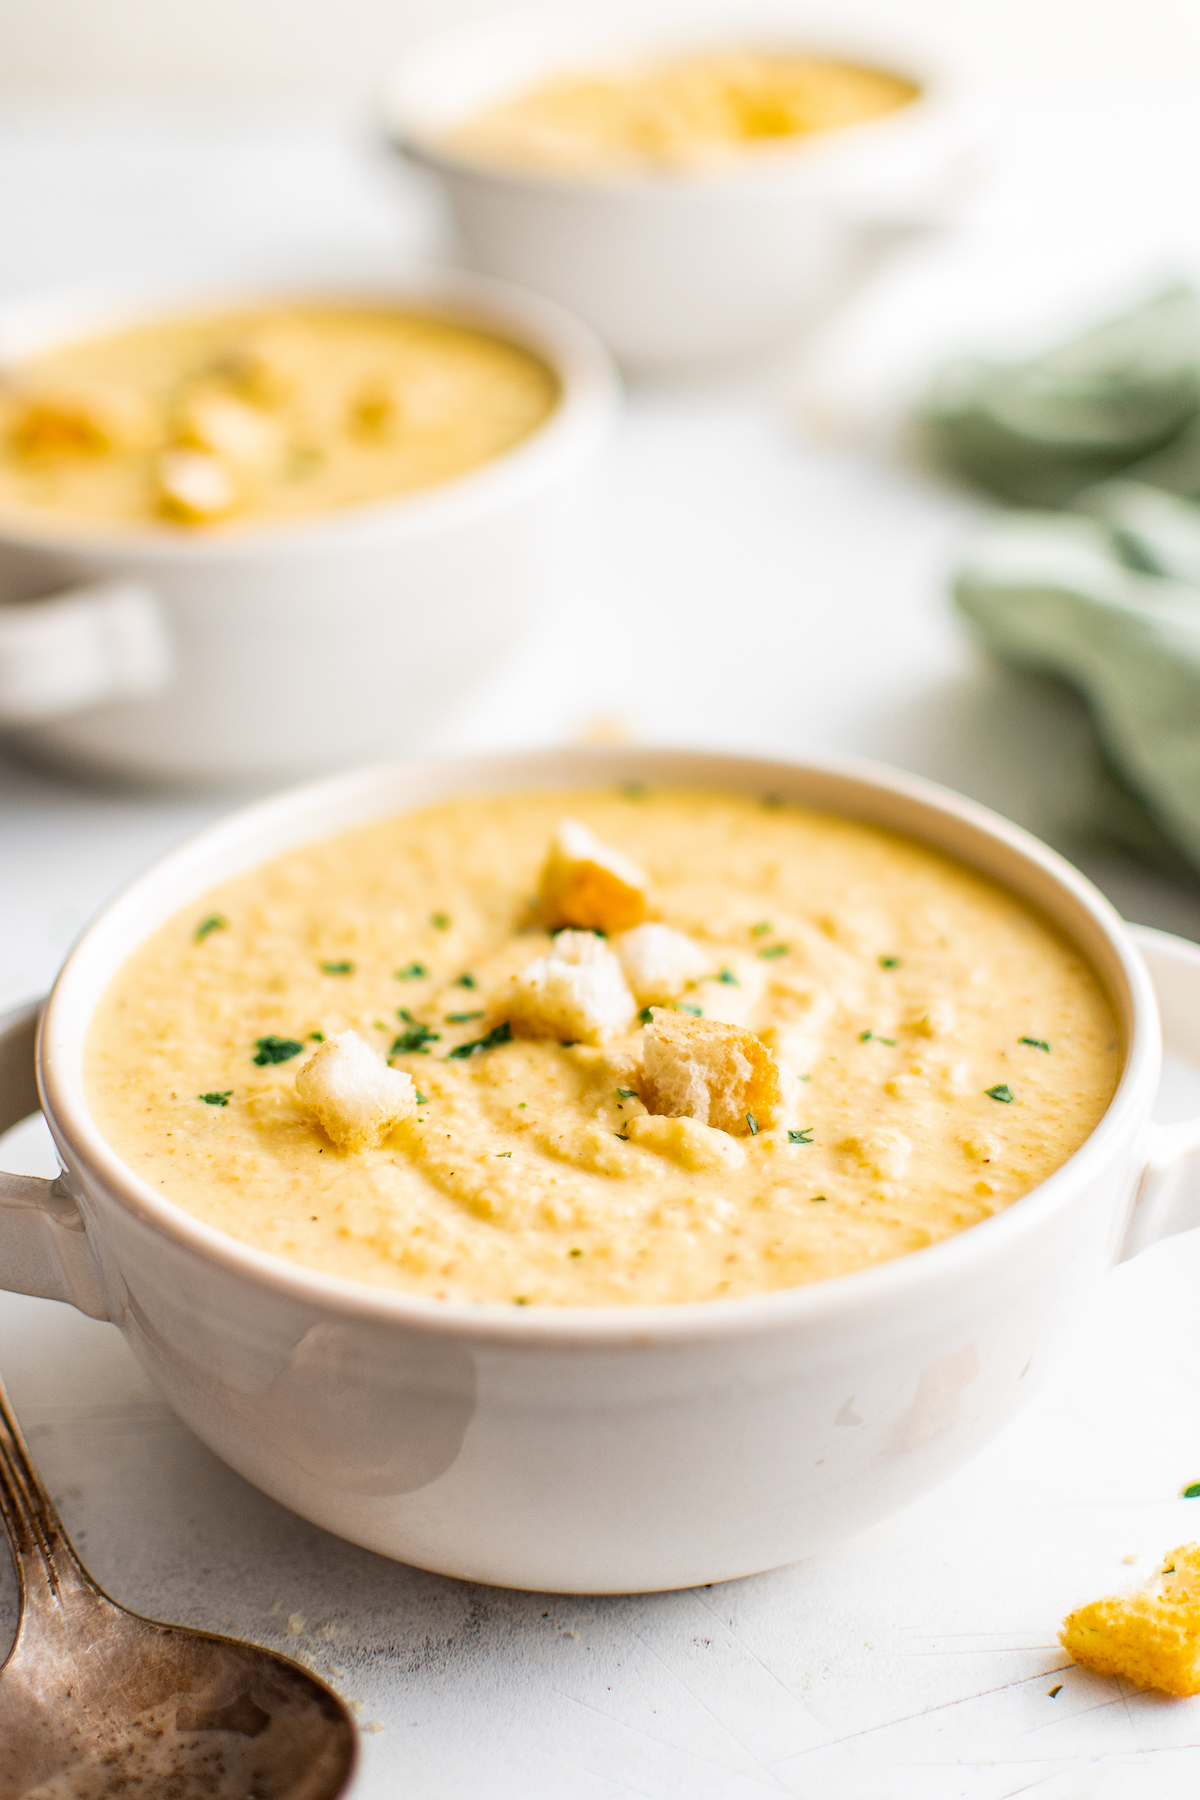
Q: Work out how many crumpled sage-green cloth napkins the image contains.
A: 1